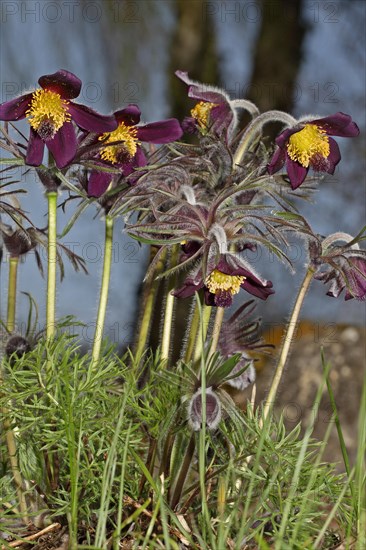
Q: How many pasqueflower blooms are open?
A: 5